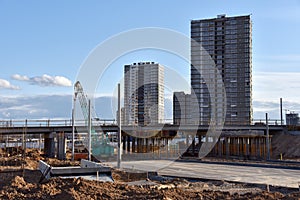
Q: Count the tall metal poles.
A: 5